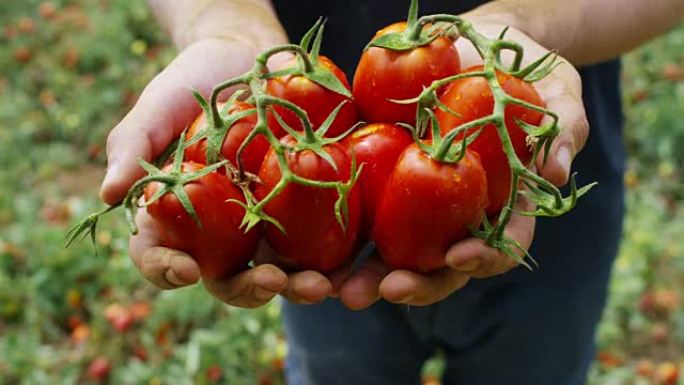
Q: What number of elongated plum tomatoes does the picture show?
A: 8